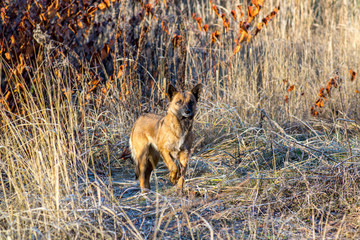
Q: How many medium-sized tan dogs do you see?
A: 1